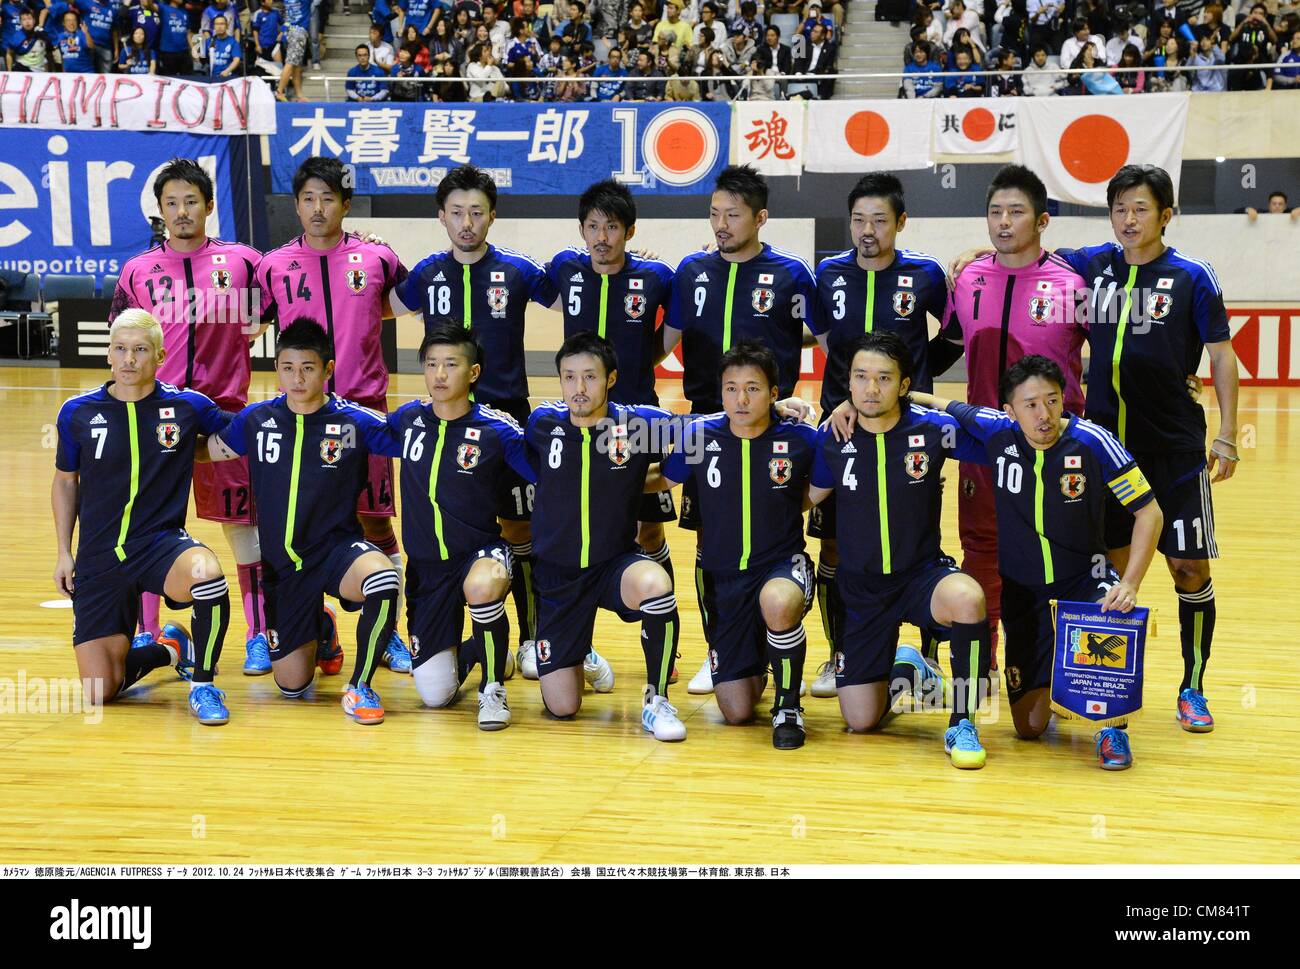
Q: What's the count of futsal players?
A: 15